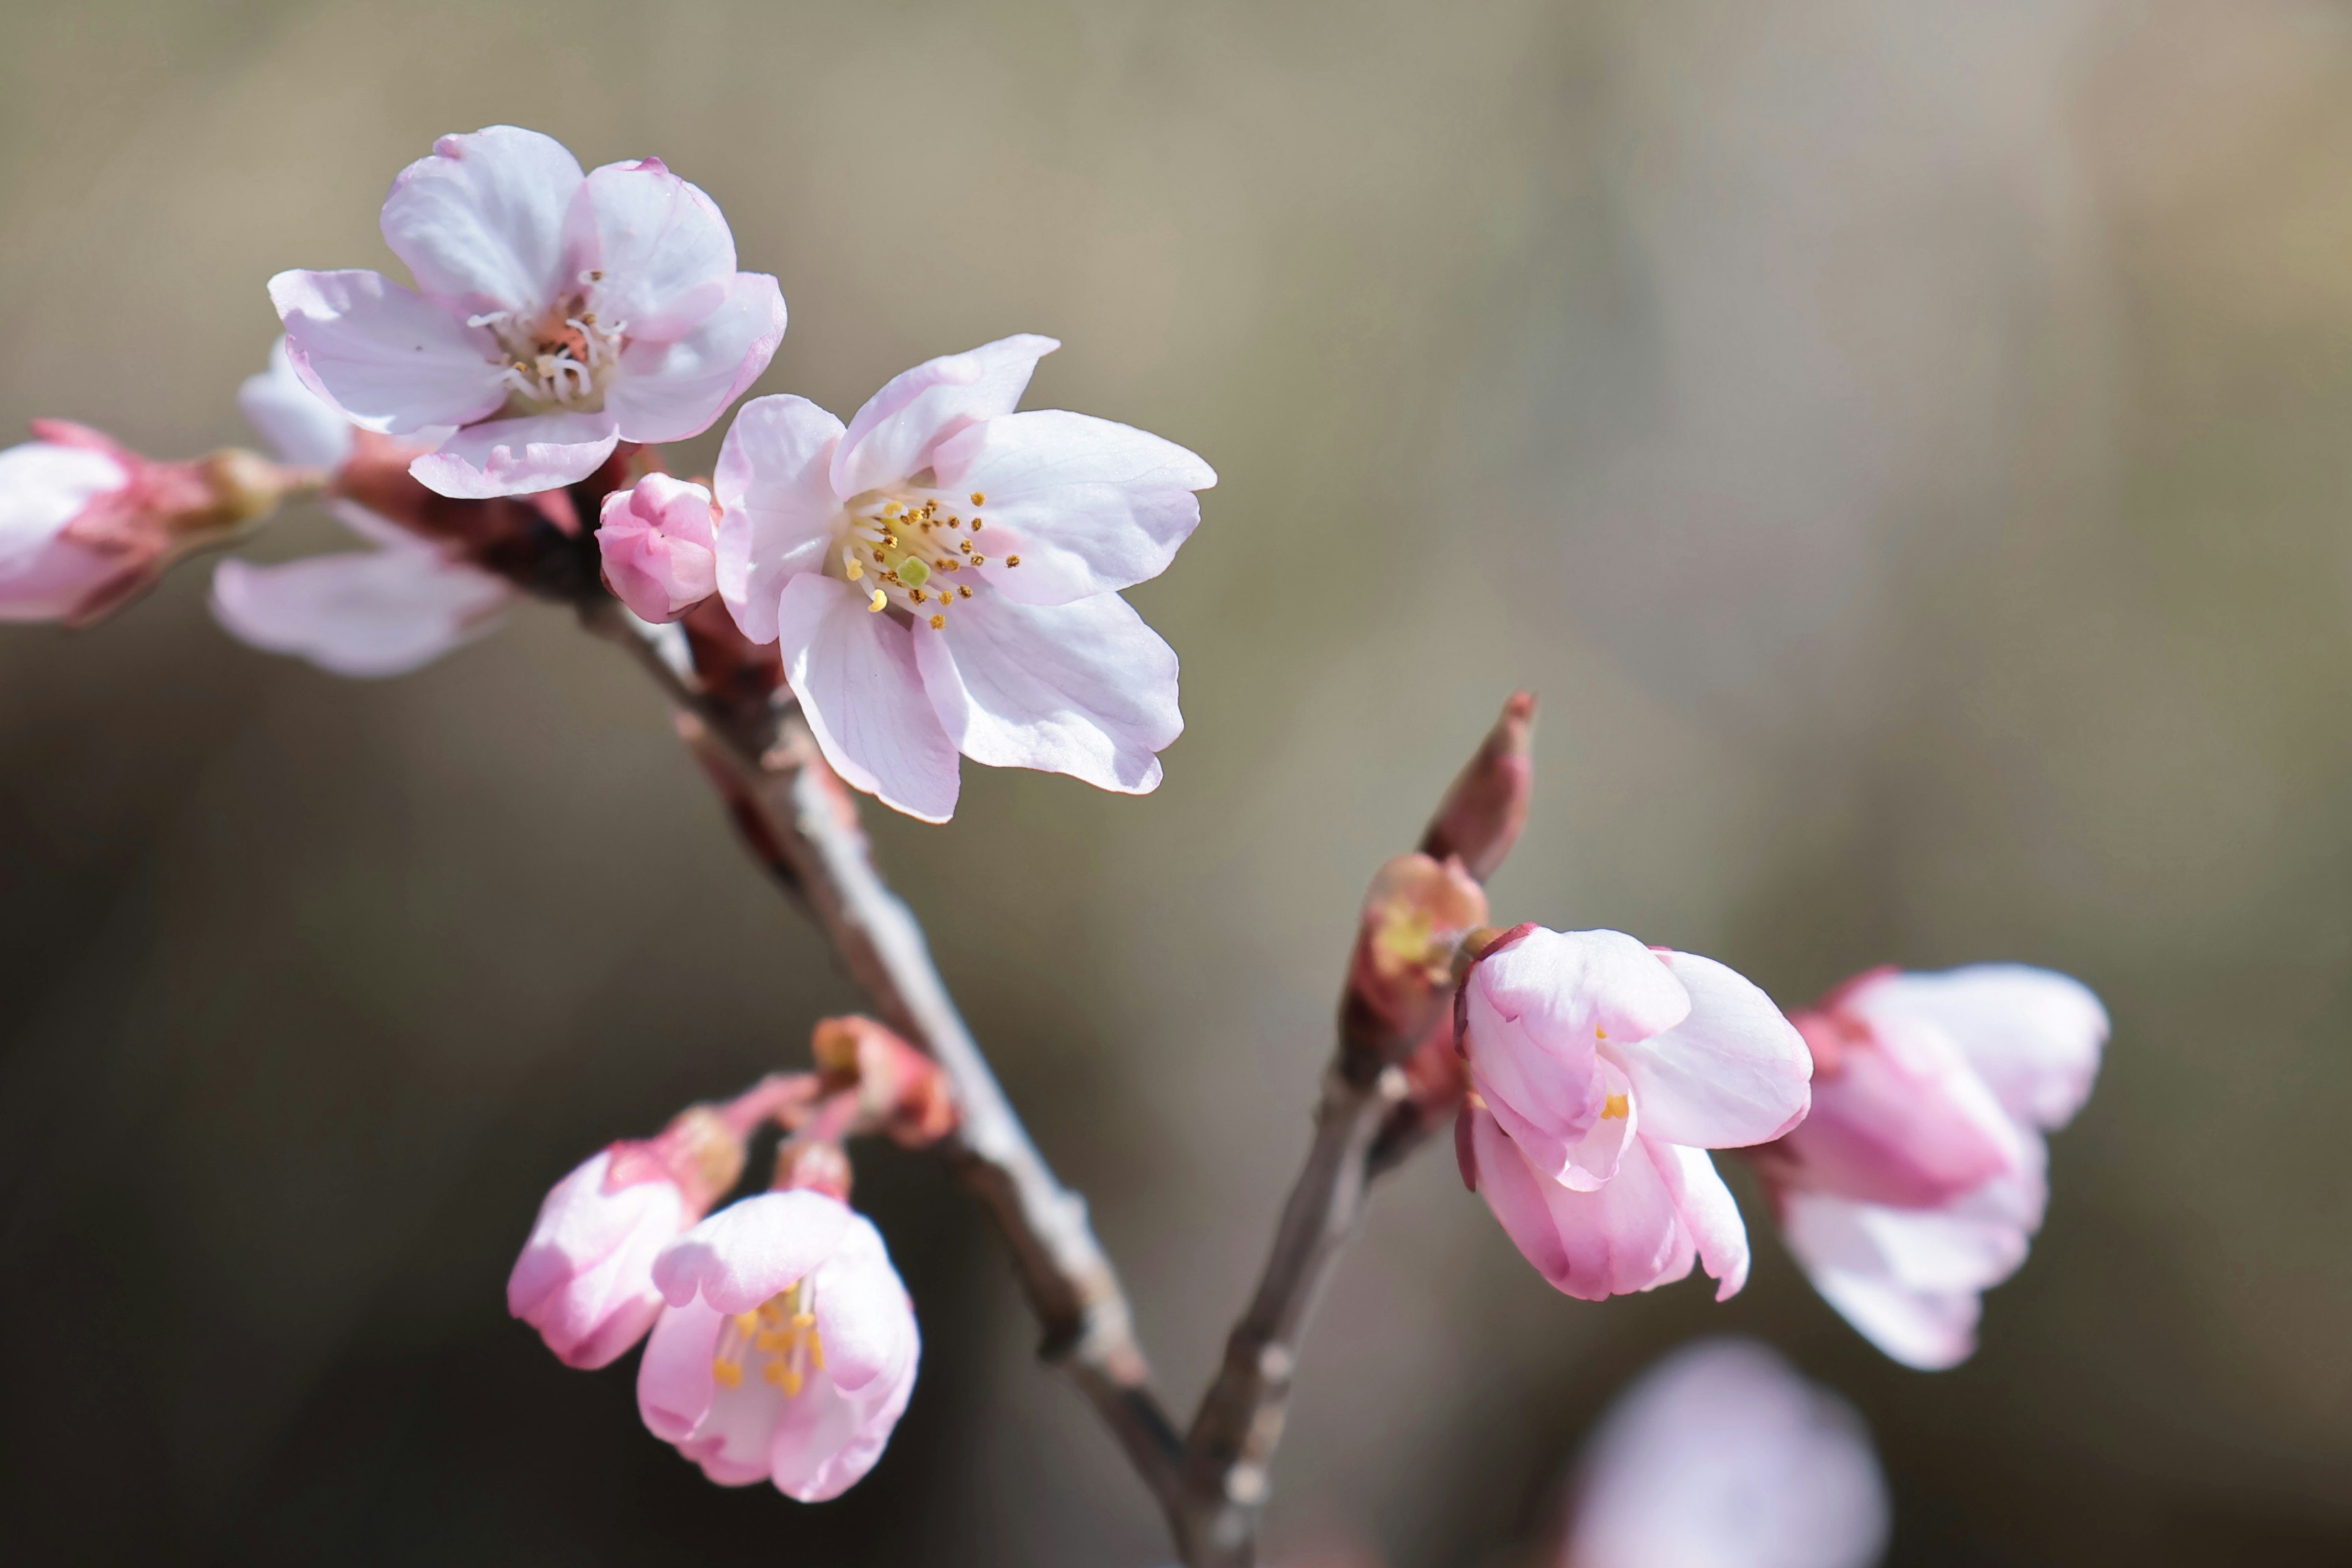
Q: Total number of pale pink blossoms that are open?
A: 2